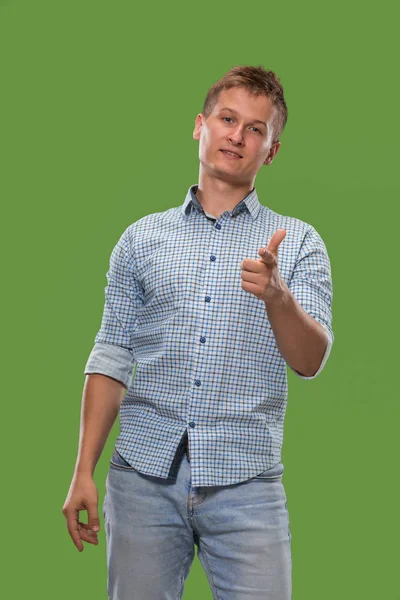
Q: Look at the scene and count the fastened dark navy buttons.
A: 6